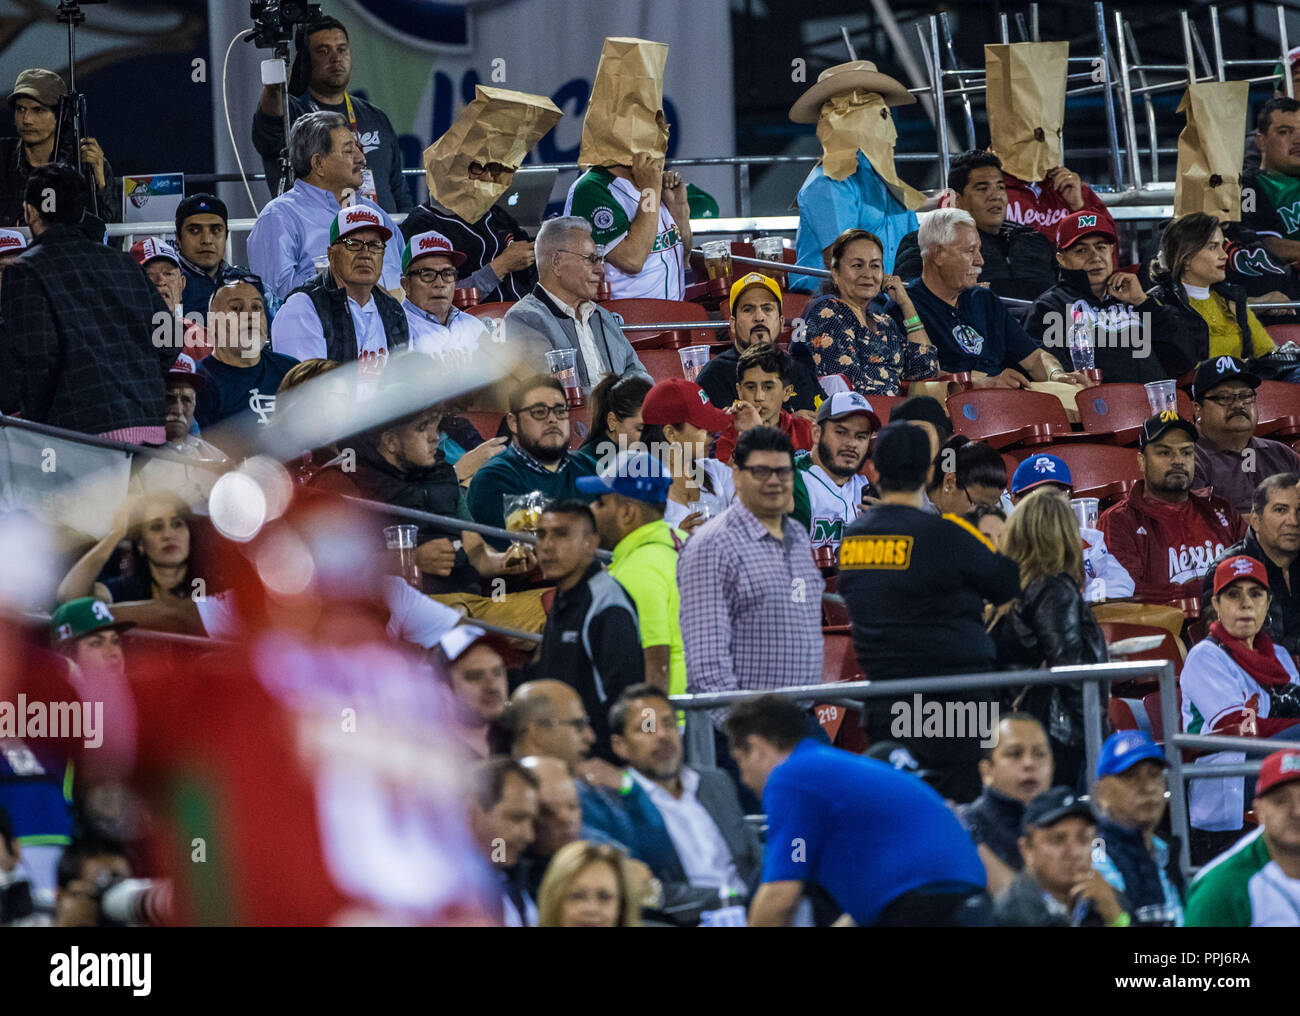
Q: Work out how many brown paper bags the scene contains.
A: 5